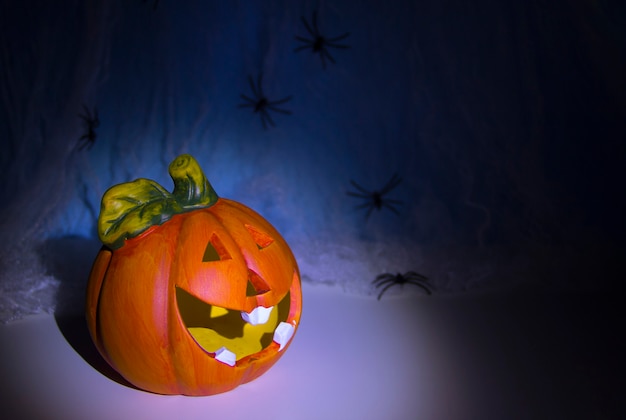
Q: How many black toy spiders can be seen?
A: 5